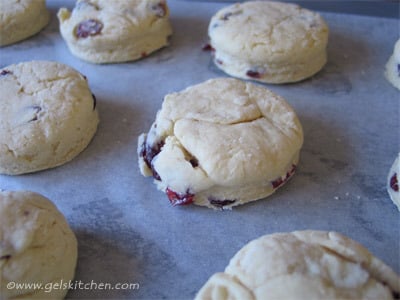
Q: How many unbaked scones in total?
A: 9